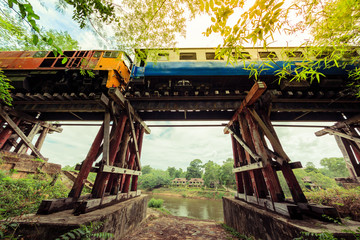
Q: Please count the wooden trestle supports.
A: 4